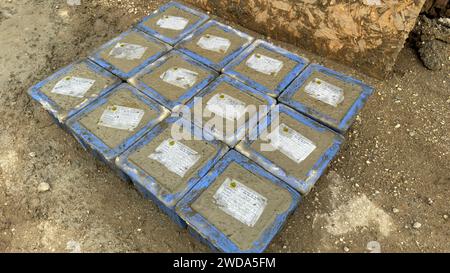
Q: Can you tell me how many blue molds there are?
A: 12